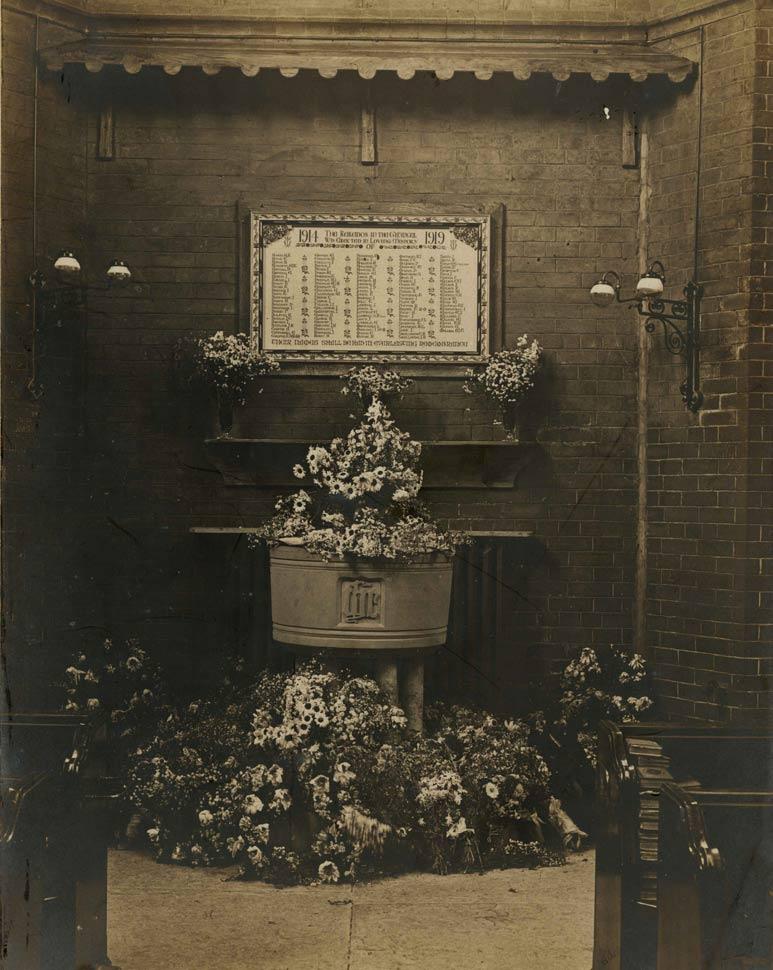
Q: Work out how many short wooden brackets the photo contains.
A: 3